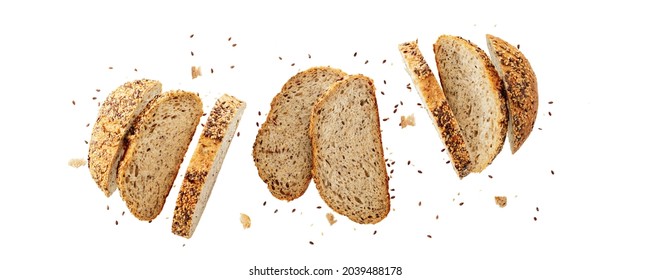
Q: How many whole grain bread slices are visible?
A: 8